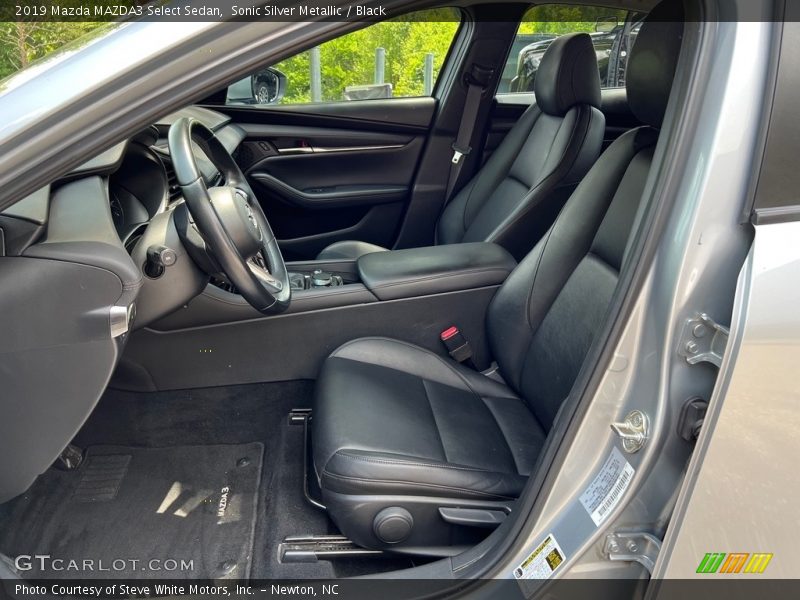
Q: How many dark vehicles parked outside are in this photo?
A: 1